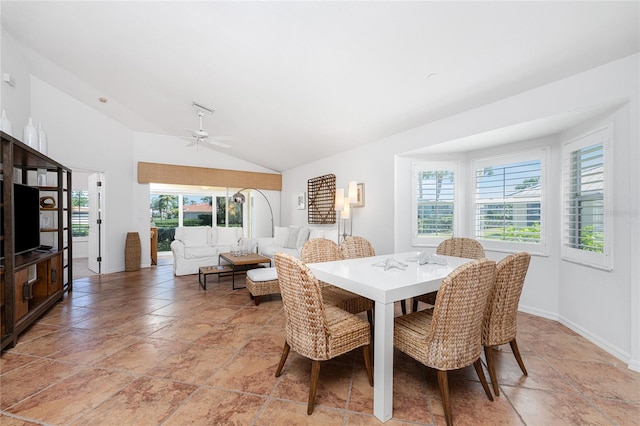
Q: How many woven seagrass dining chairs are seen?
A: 6